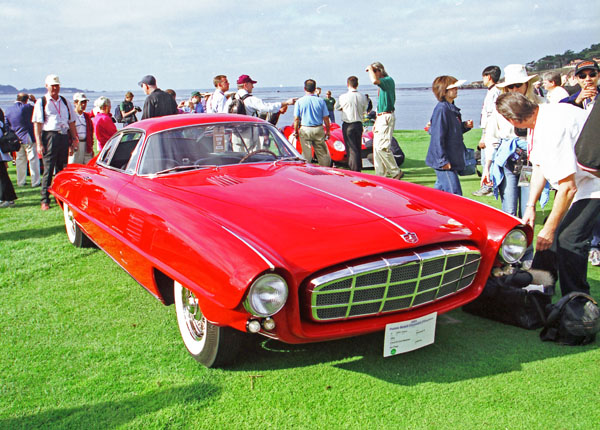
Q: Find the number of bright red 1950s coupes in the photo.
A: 1